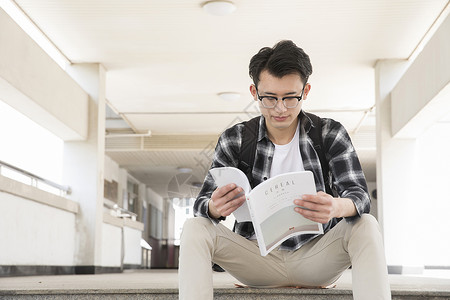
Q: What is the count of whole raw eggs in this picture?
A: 0